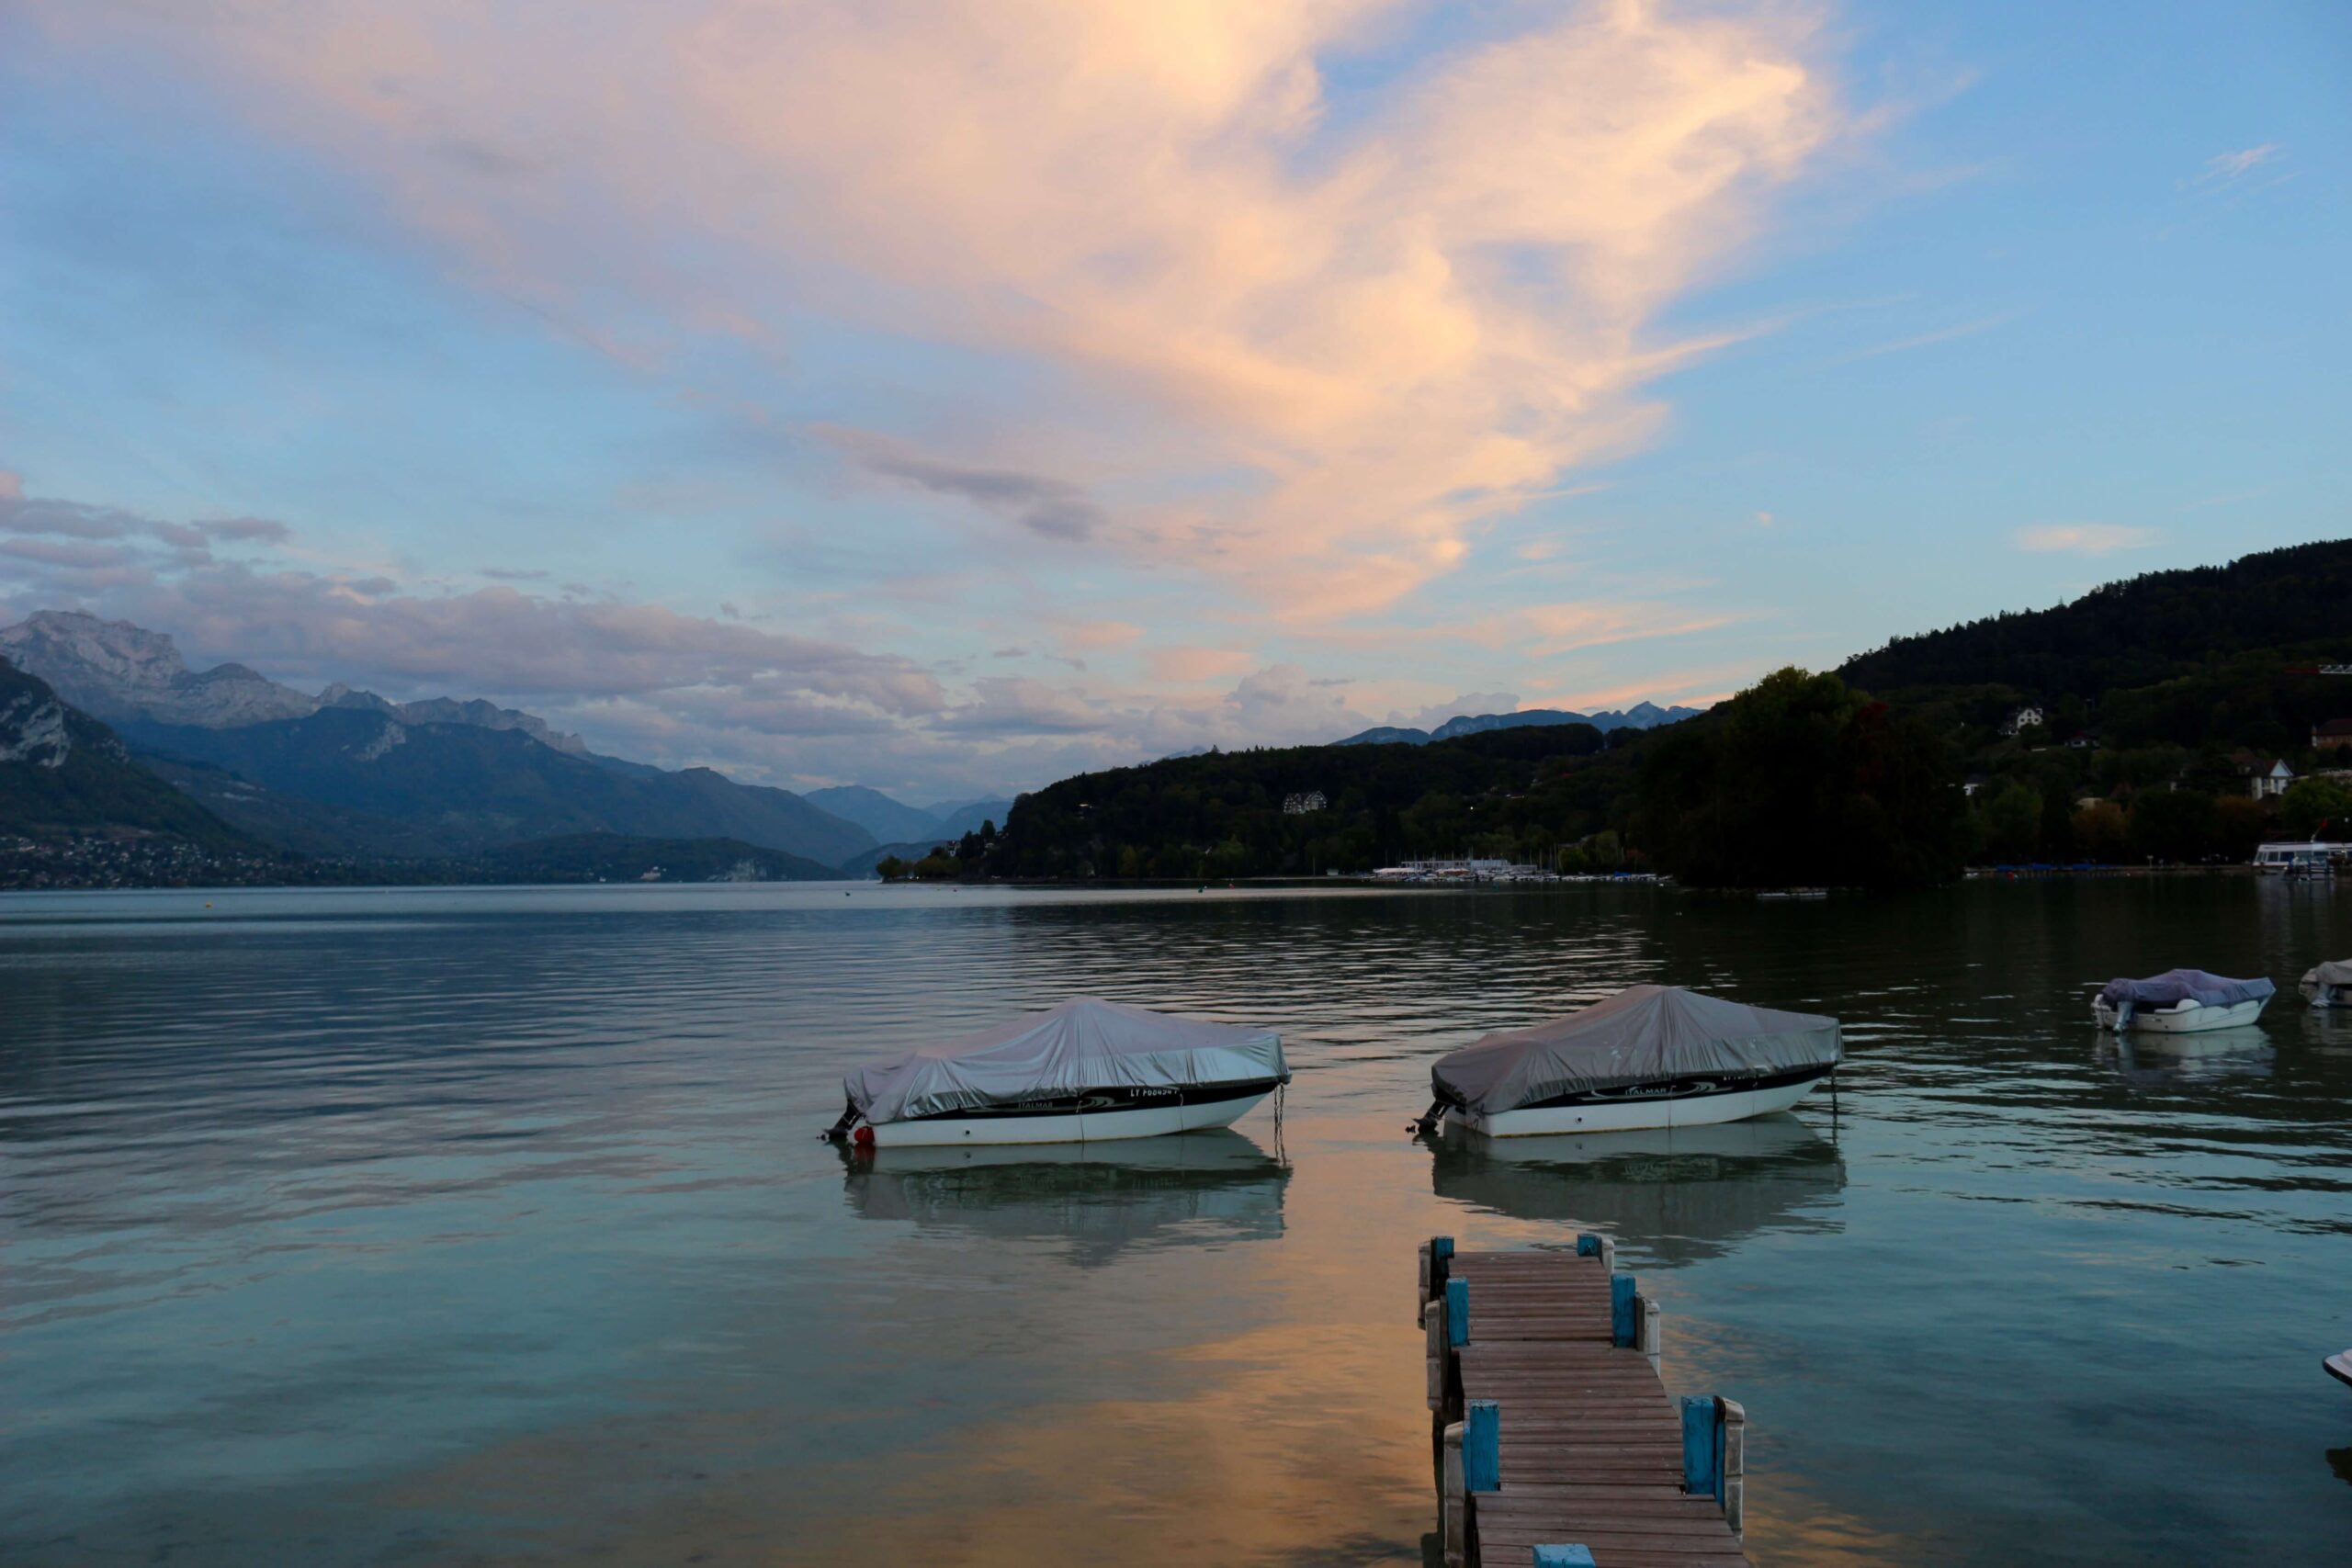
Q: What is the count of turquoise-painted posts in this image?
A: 7